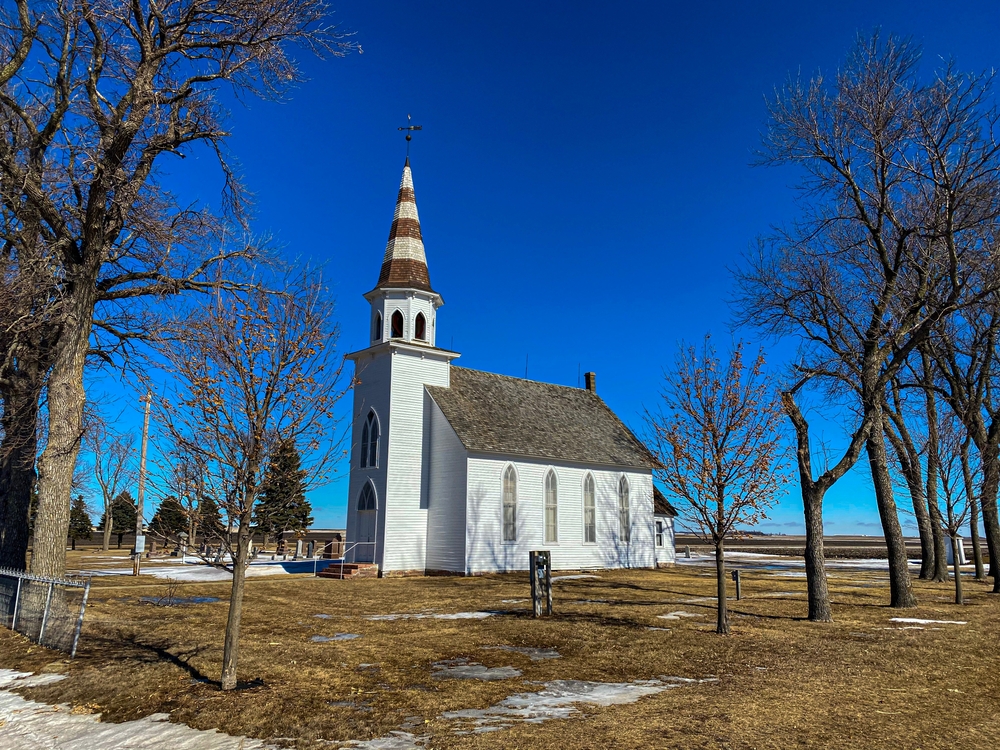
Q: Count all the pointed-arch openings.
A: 9